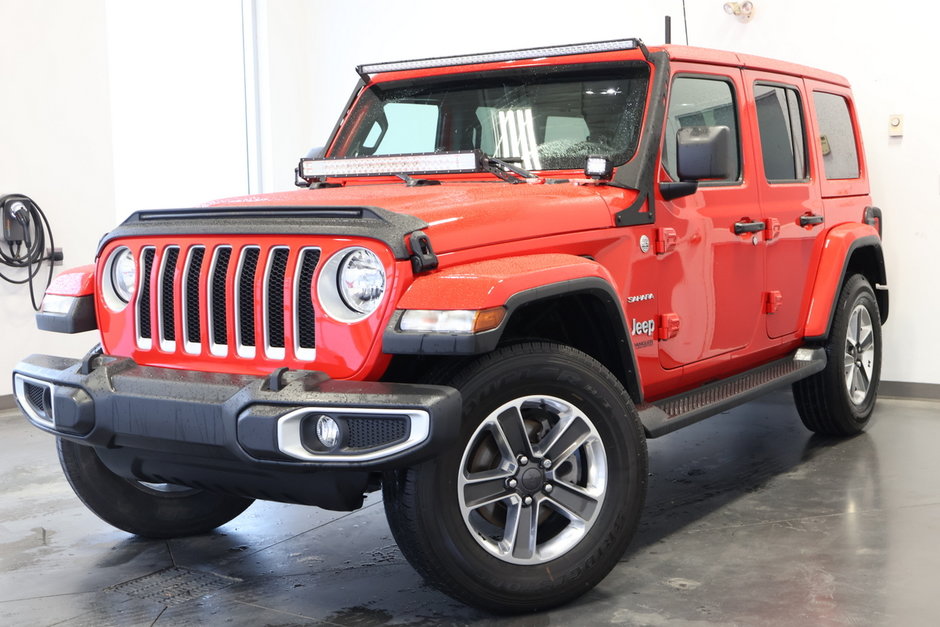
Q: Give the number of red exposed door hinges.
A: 4